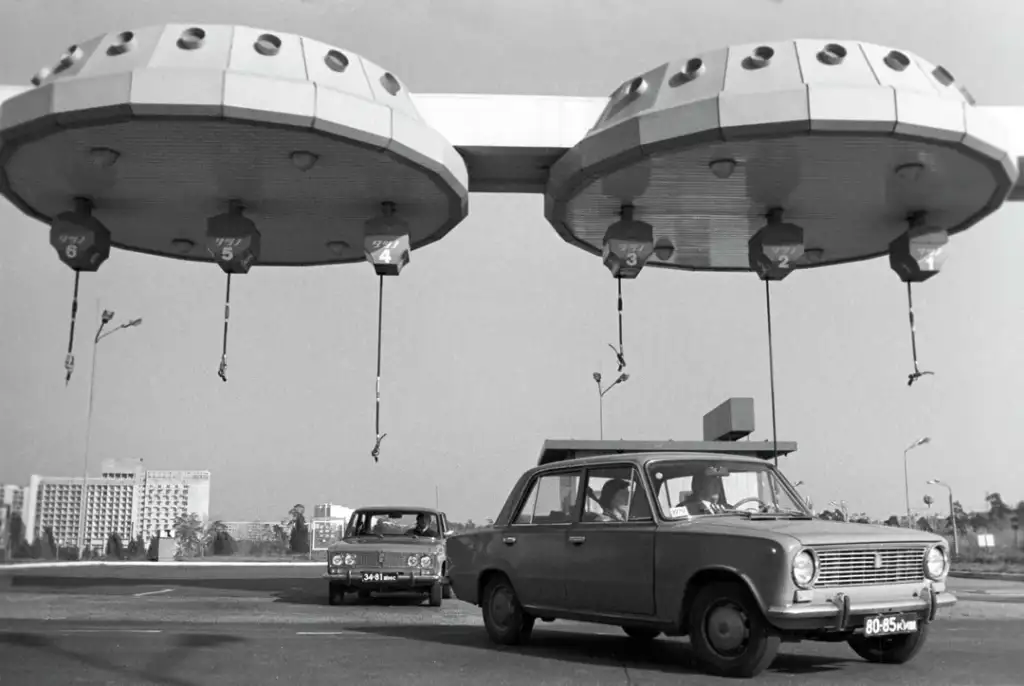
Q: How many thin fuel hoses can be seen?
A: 6